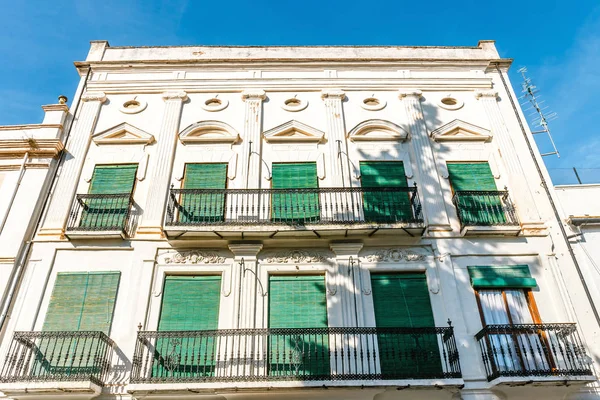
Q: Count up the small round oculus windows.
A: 5